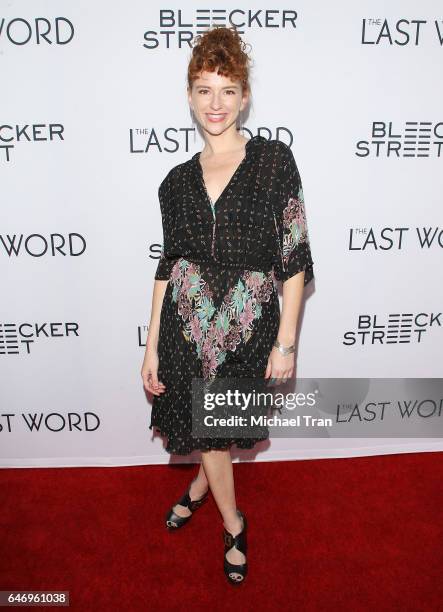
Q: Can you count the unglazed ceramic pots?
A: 0